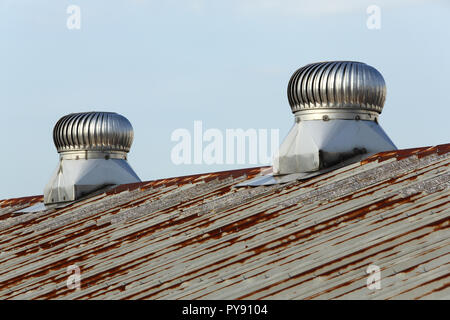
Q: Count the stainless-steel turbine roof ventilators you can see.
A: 2